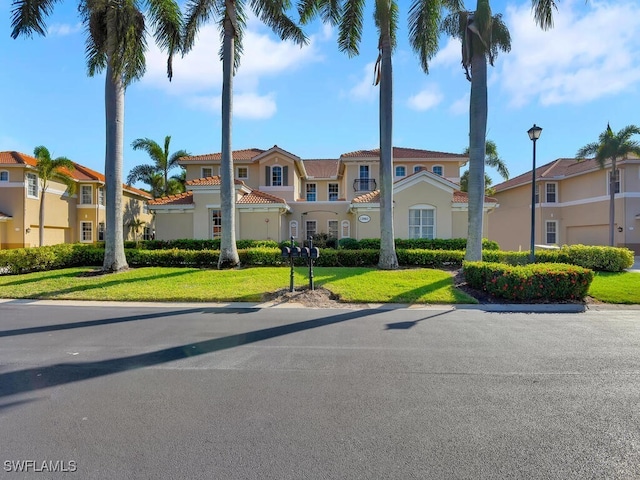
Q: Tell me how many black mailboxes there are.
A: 4